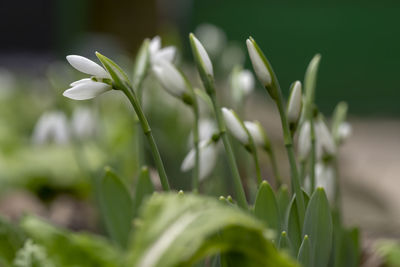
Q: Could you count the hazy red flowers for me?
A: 0